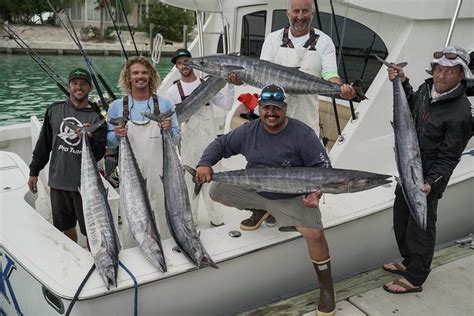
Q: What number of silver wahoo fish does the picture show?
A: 7